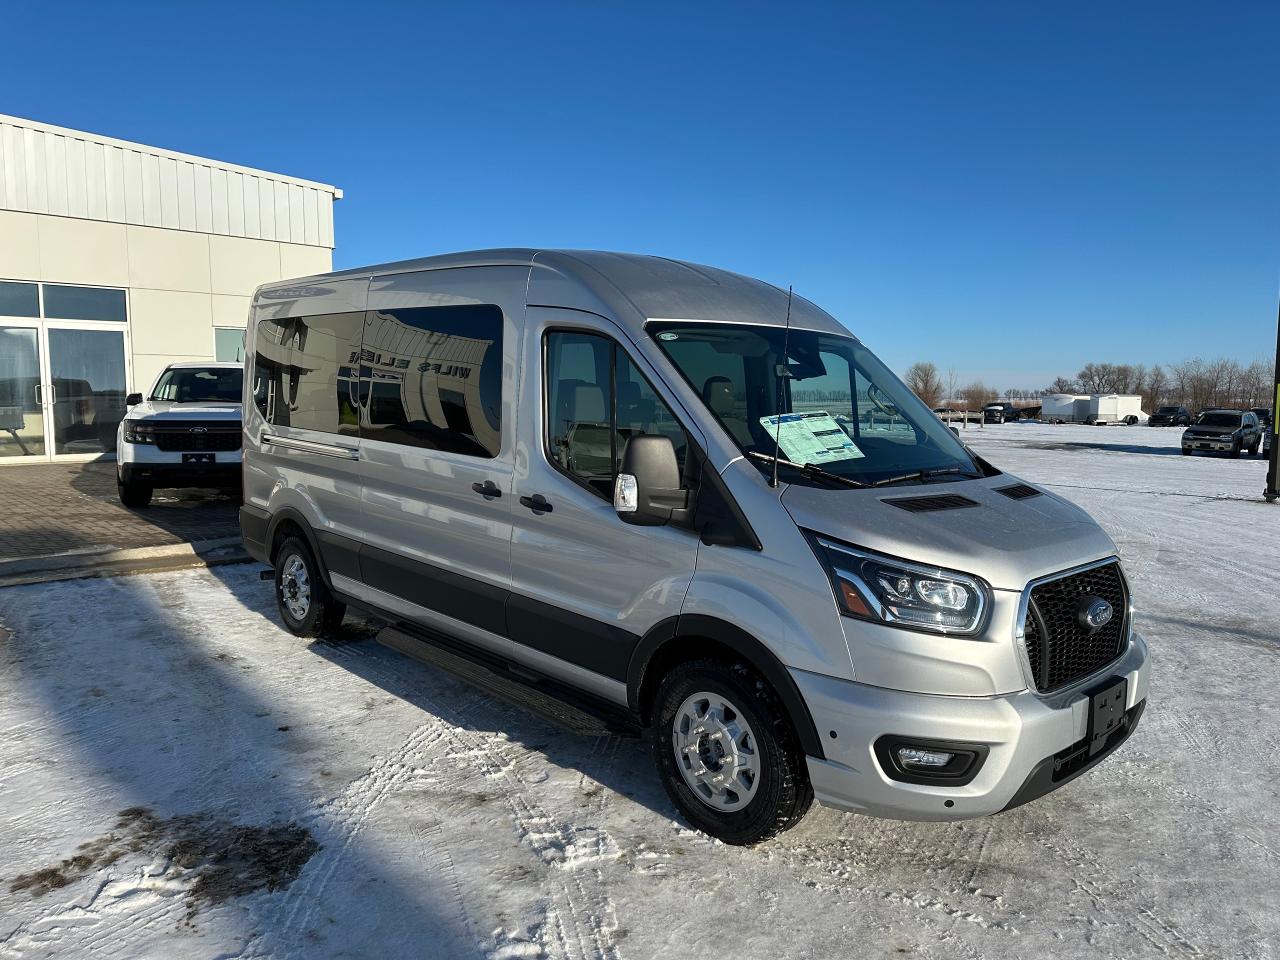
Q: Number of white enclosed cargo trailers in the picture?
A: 2